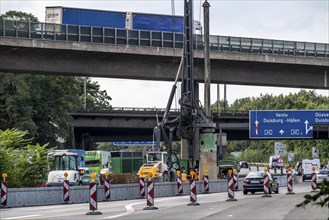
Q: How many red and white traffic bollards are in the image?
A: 14